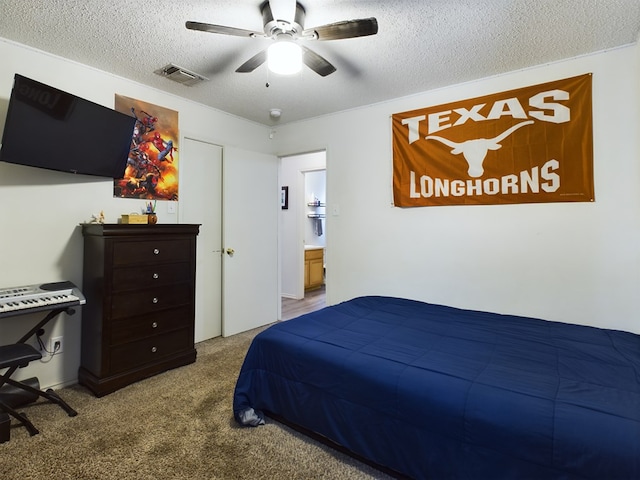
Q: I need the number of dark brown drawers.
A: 5